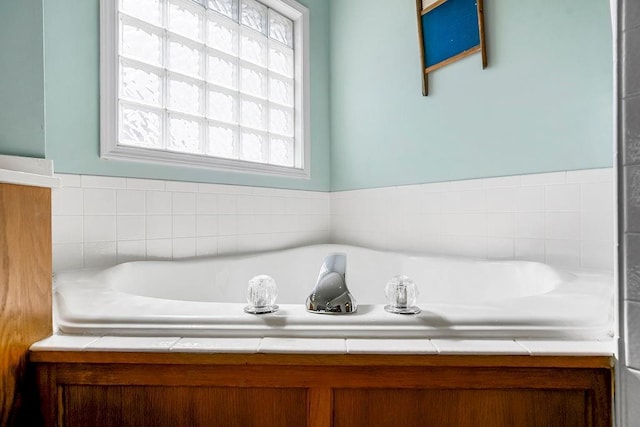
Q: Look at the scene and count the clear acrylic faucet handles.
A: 2